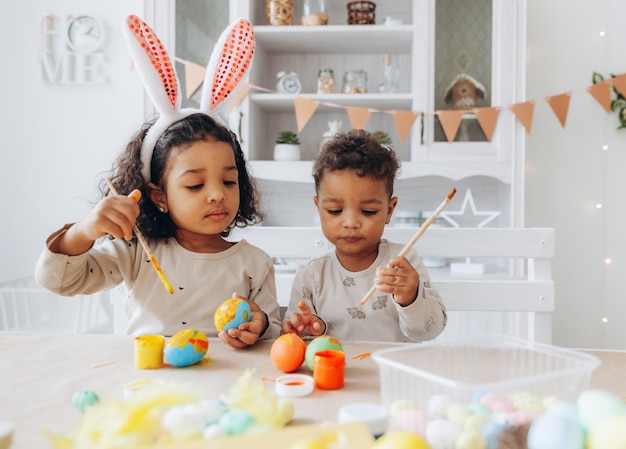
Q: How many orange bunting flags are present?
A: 11